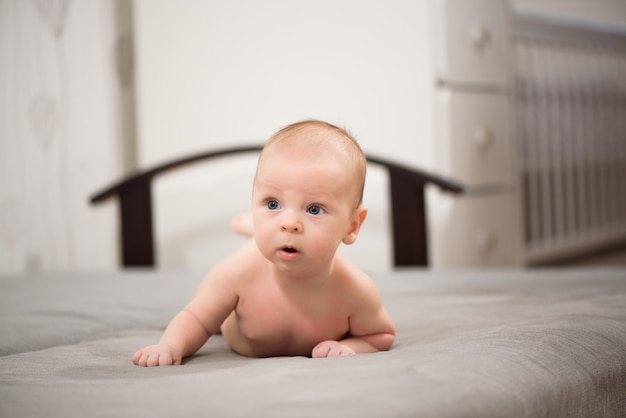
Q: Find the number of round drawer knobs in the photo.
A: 3